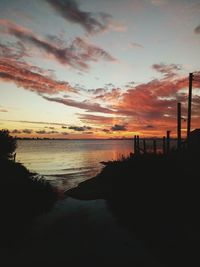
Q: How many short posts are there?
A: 6